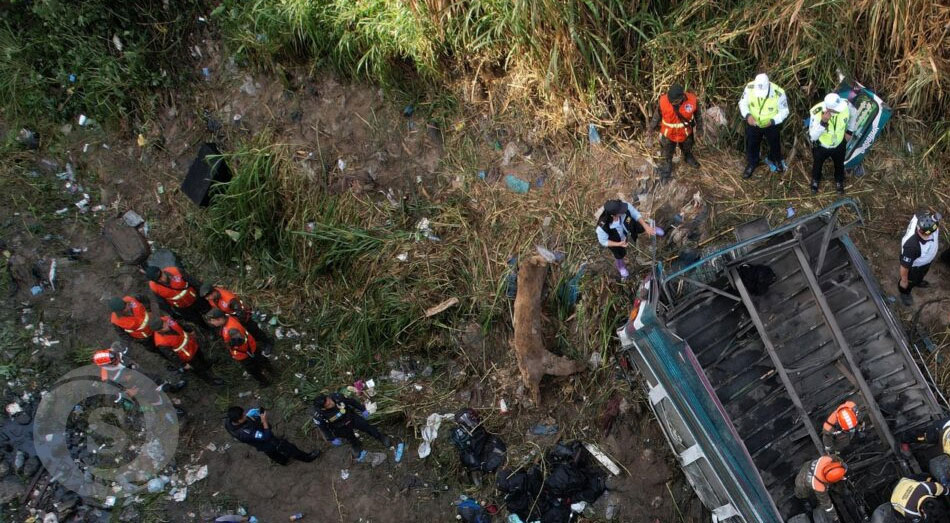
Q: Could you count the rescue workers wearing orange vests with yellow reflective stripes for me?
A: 6